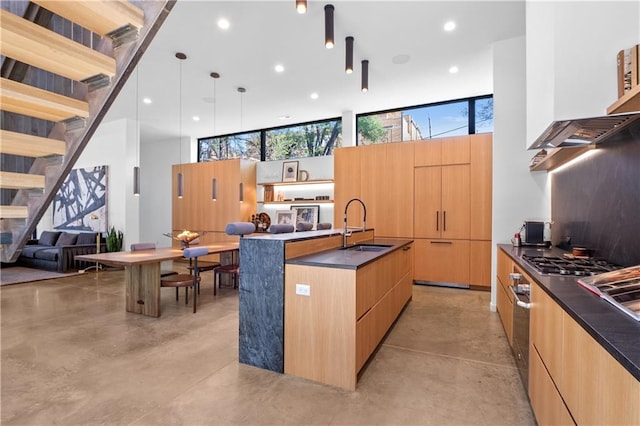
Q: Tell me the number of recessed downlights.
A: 7